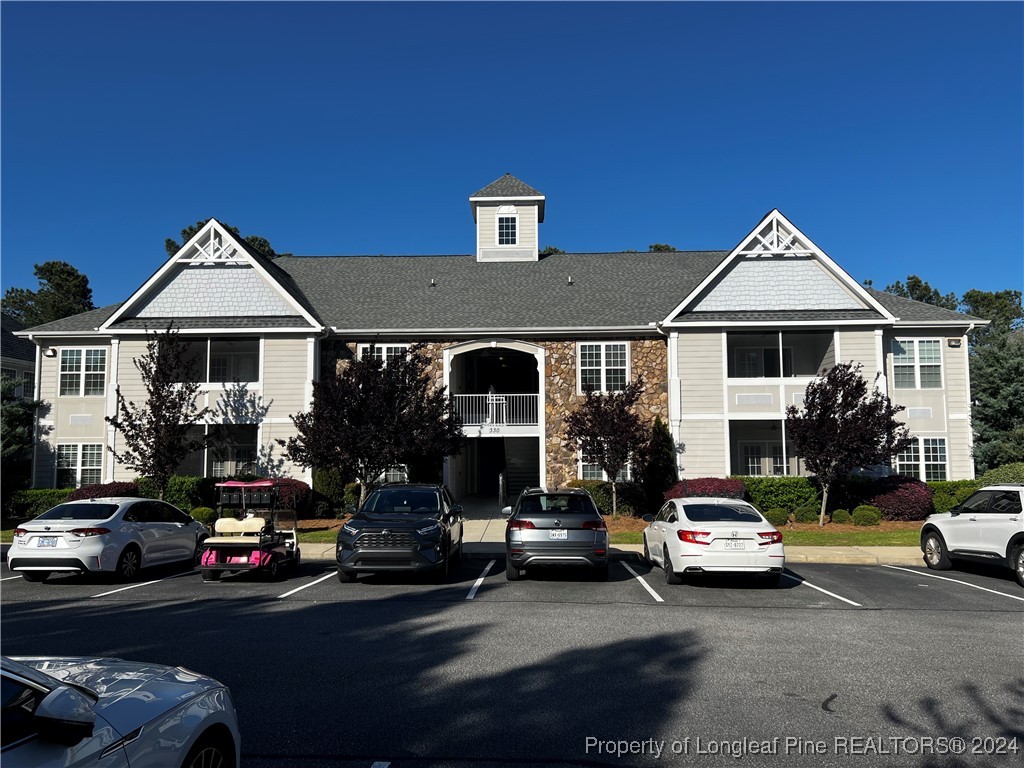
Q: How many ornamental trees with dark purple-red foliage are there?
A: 4